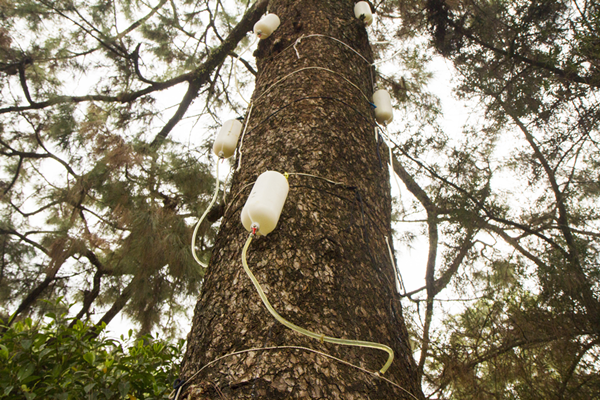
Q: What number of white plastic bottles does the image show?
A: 5